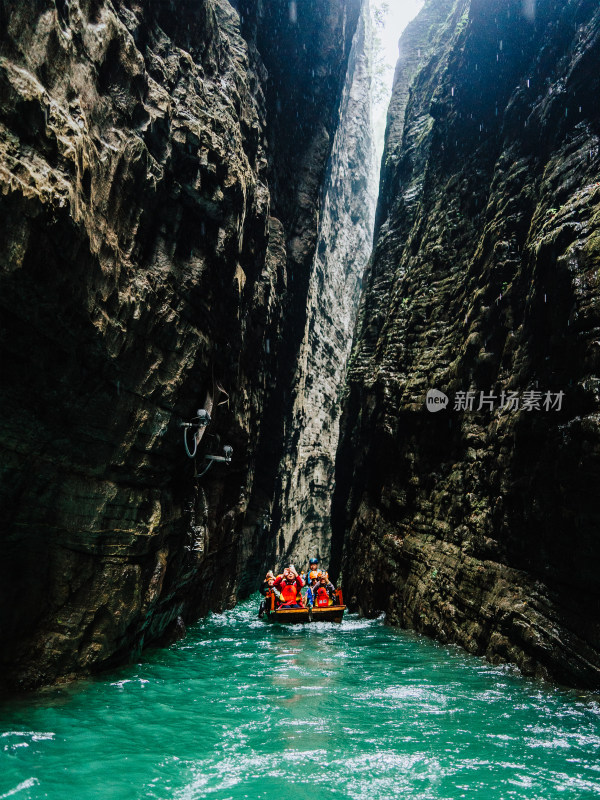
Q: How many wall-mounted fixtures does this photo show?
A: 2